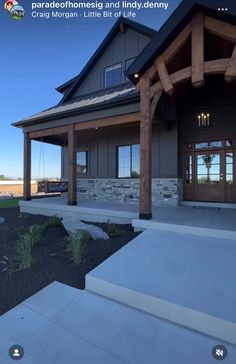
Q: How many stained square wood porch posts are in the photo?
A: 3